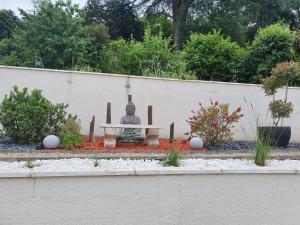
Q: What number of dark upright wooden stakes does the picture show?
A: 5